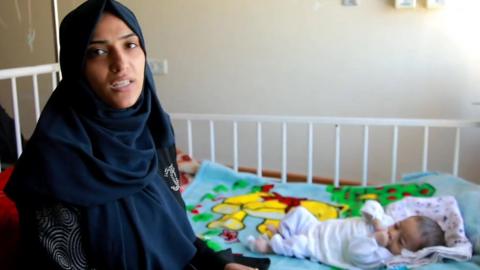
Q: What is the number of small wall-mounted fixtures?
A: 4